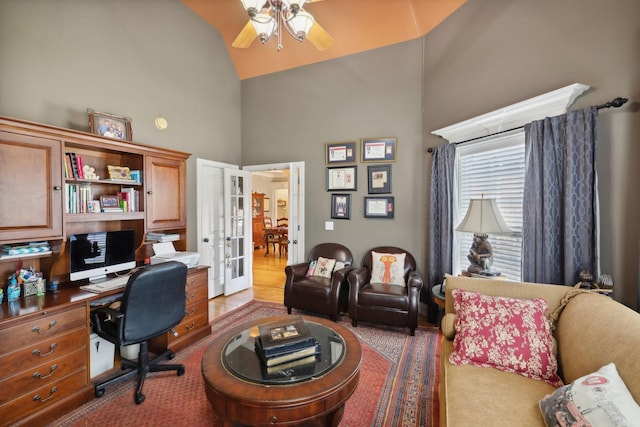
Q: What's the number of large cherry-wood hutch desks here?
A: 1